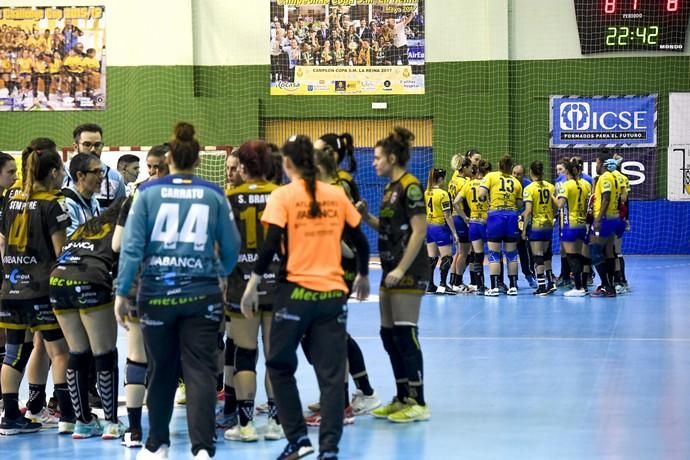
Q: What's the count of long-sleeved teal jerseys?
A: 1